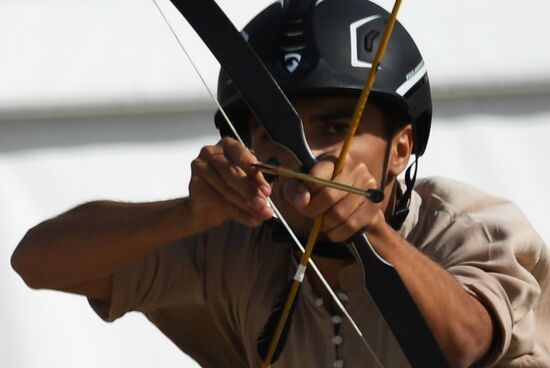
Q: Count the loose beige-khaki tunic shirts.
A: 1